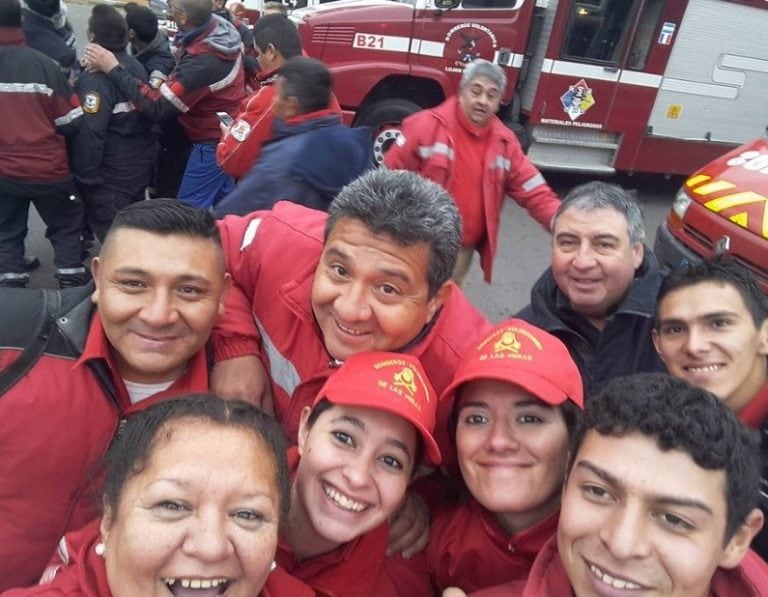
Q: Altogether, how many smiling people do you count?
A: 8